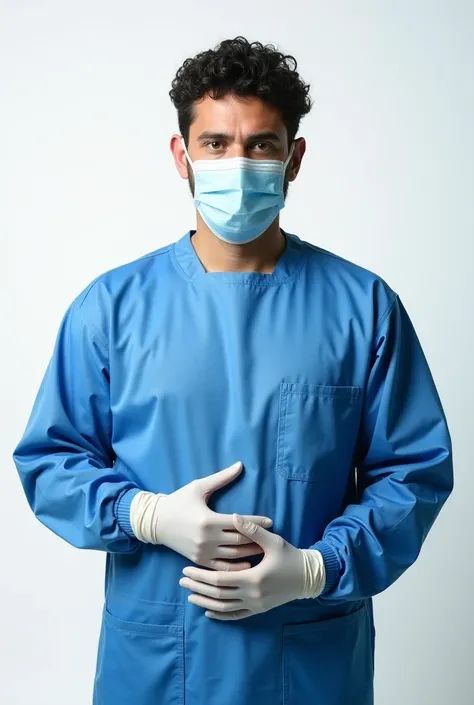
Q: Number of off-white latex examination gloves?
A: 2